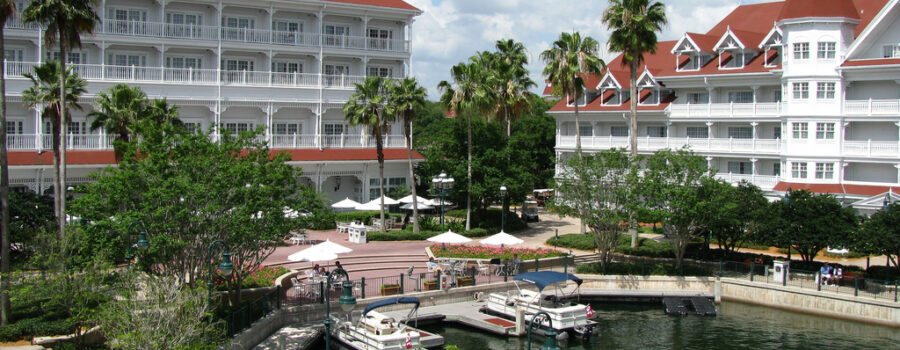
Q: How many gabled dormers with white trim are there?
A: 6